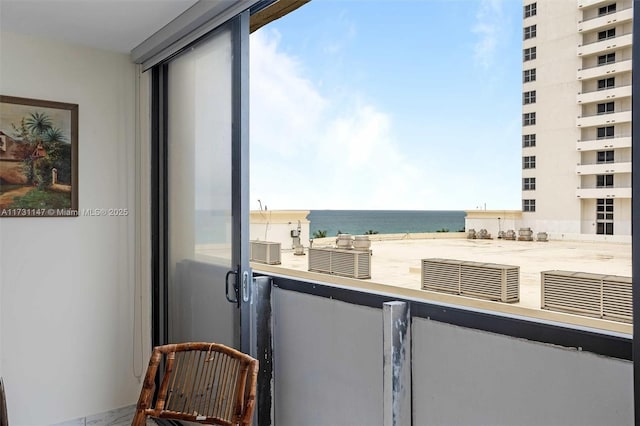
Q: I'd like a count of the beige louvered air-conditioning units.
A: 4